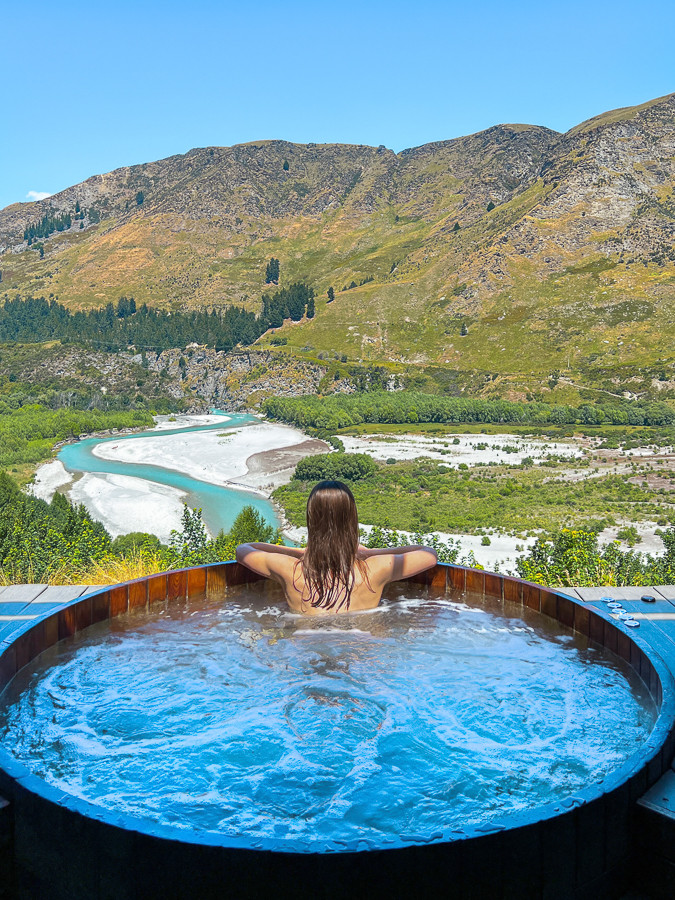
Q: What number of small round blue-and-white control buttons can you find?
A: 5